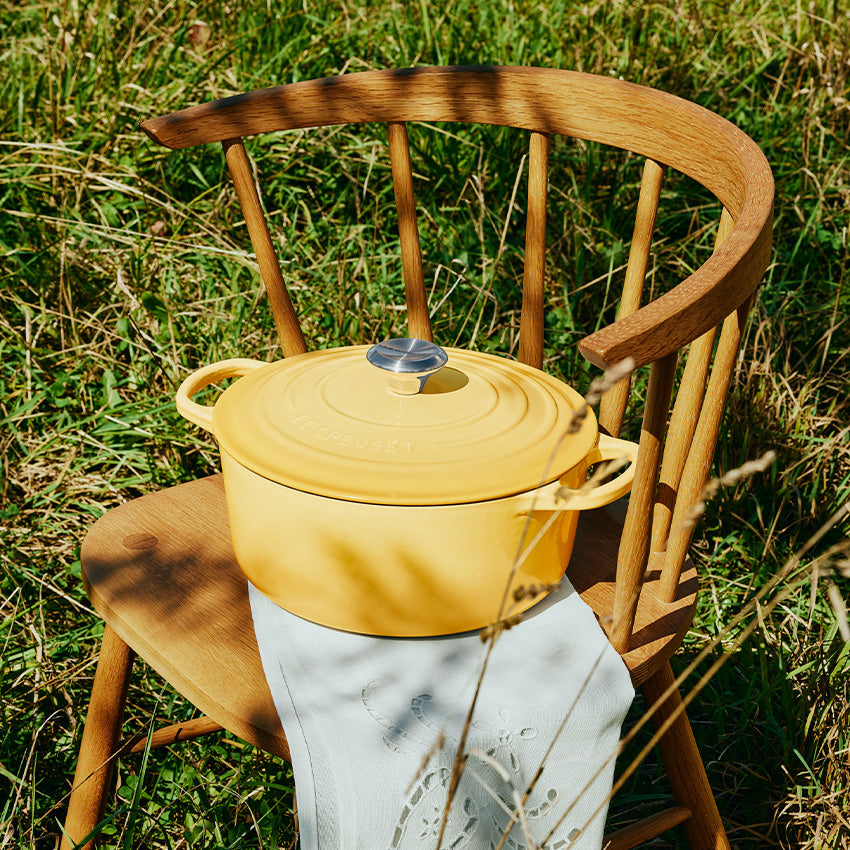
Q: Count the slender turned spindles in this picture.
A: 7